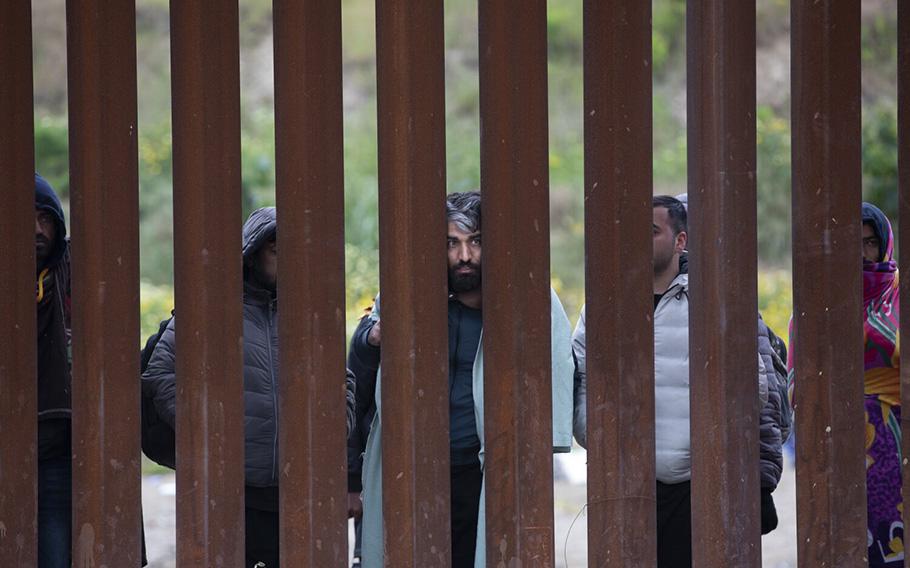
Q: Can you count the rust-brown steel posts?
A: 10